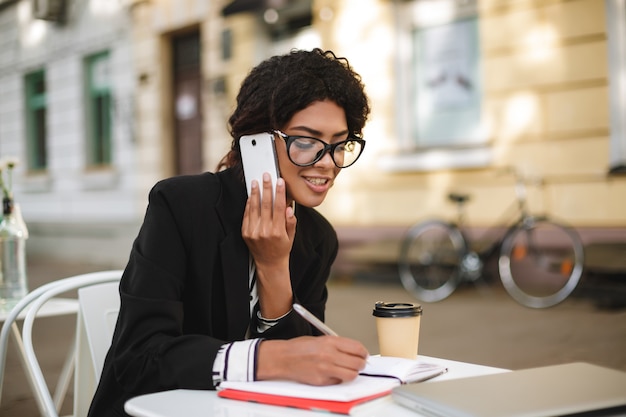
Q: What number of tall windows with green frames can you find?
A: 2